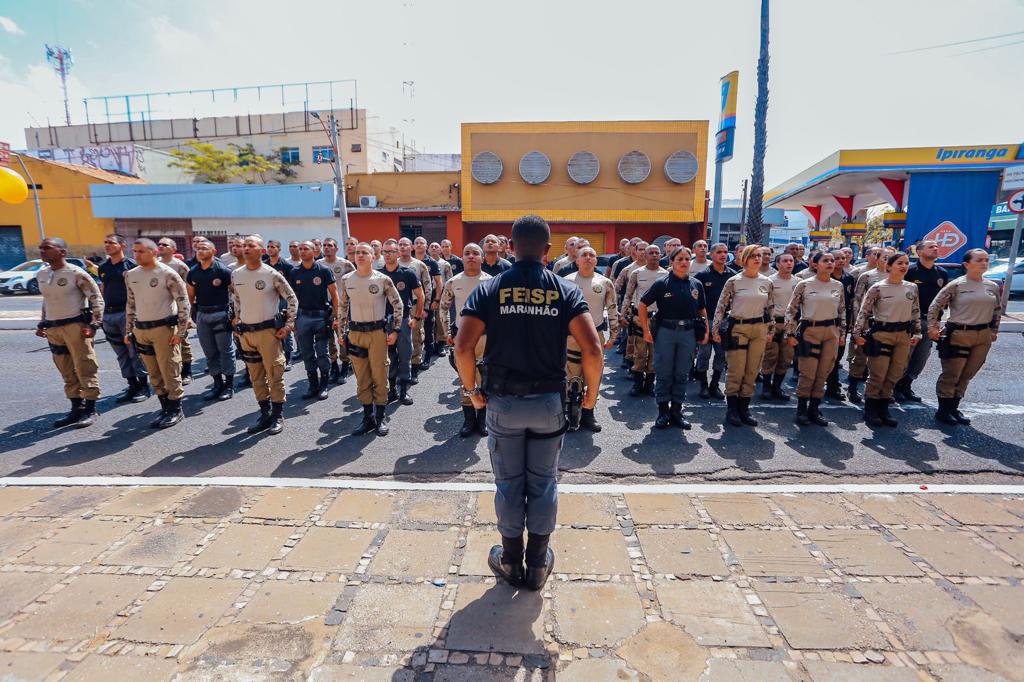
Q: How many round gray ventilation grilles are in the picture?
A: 5